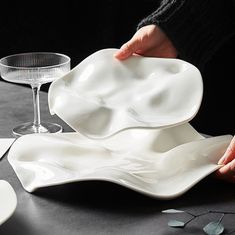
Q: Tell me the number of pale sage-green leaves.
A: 3